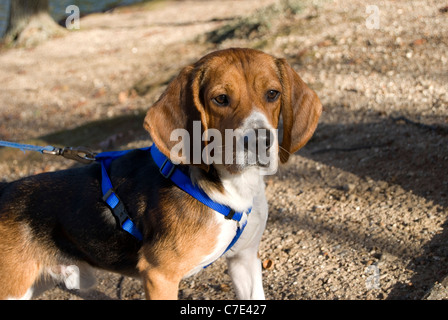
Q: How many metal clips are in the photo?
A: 1